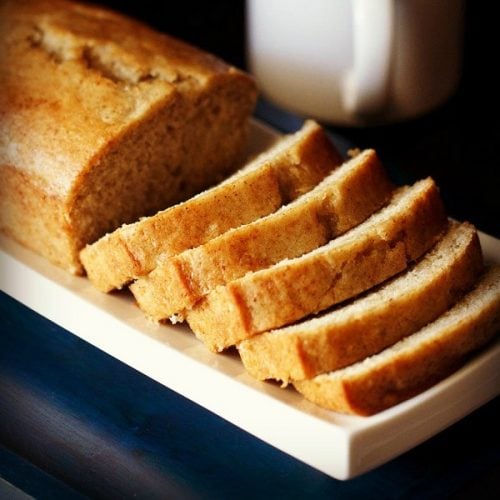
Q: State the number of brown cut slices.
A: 5